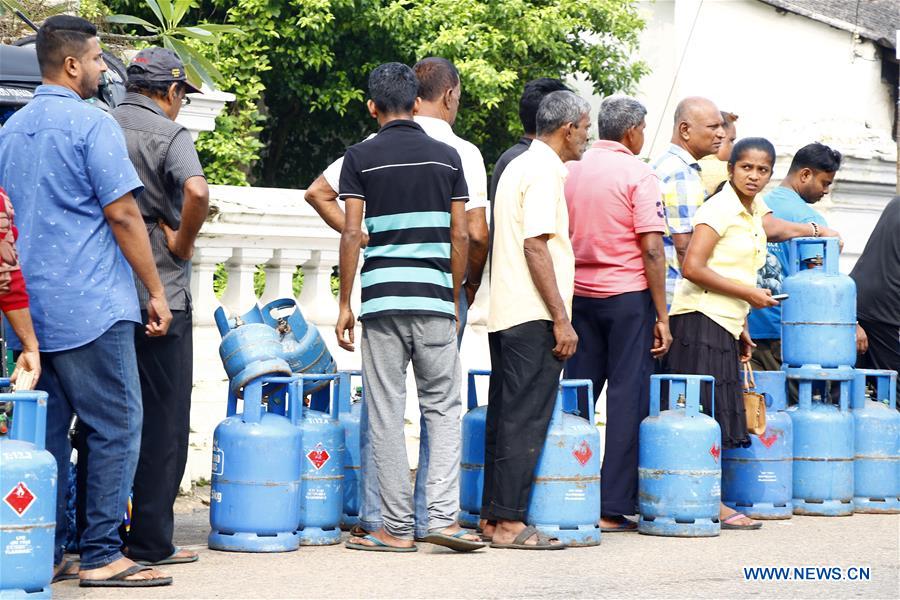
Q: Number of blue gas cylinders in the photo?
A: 13